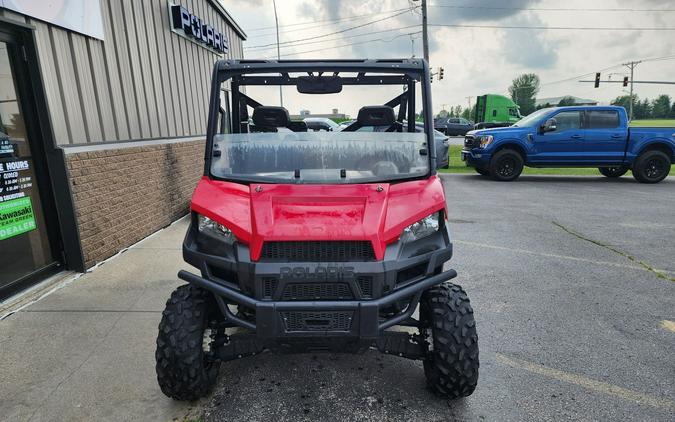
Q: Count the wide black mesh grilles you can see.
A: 3